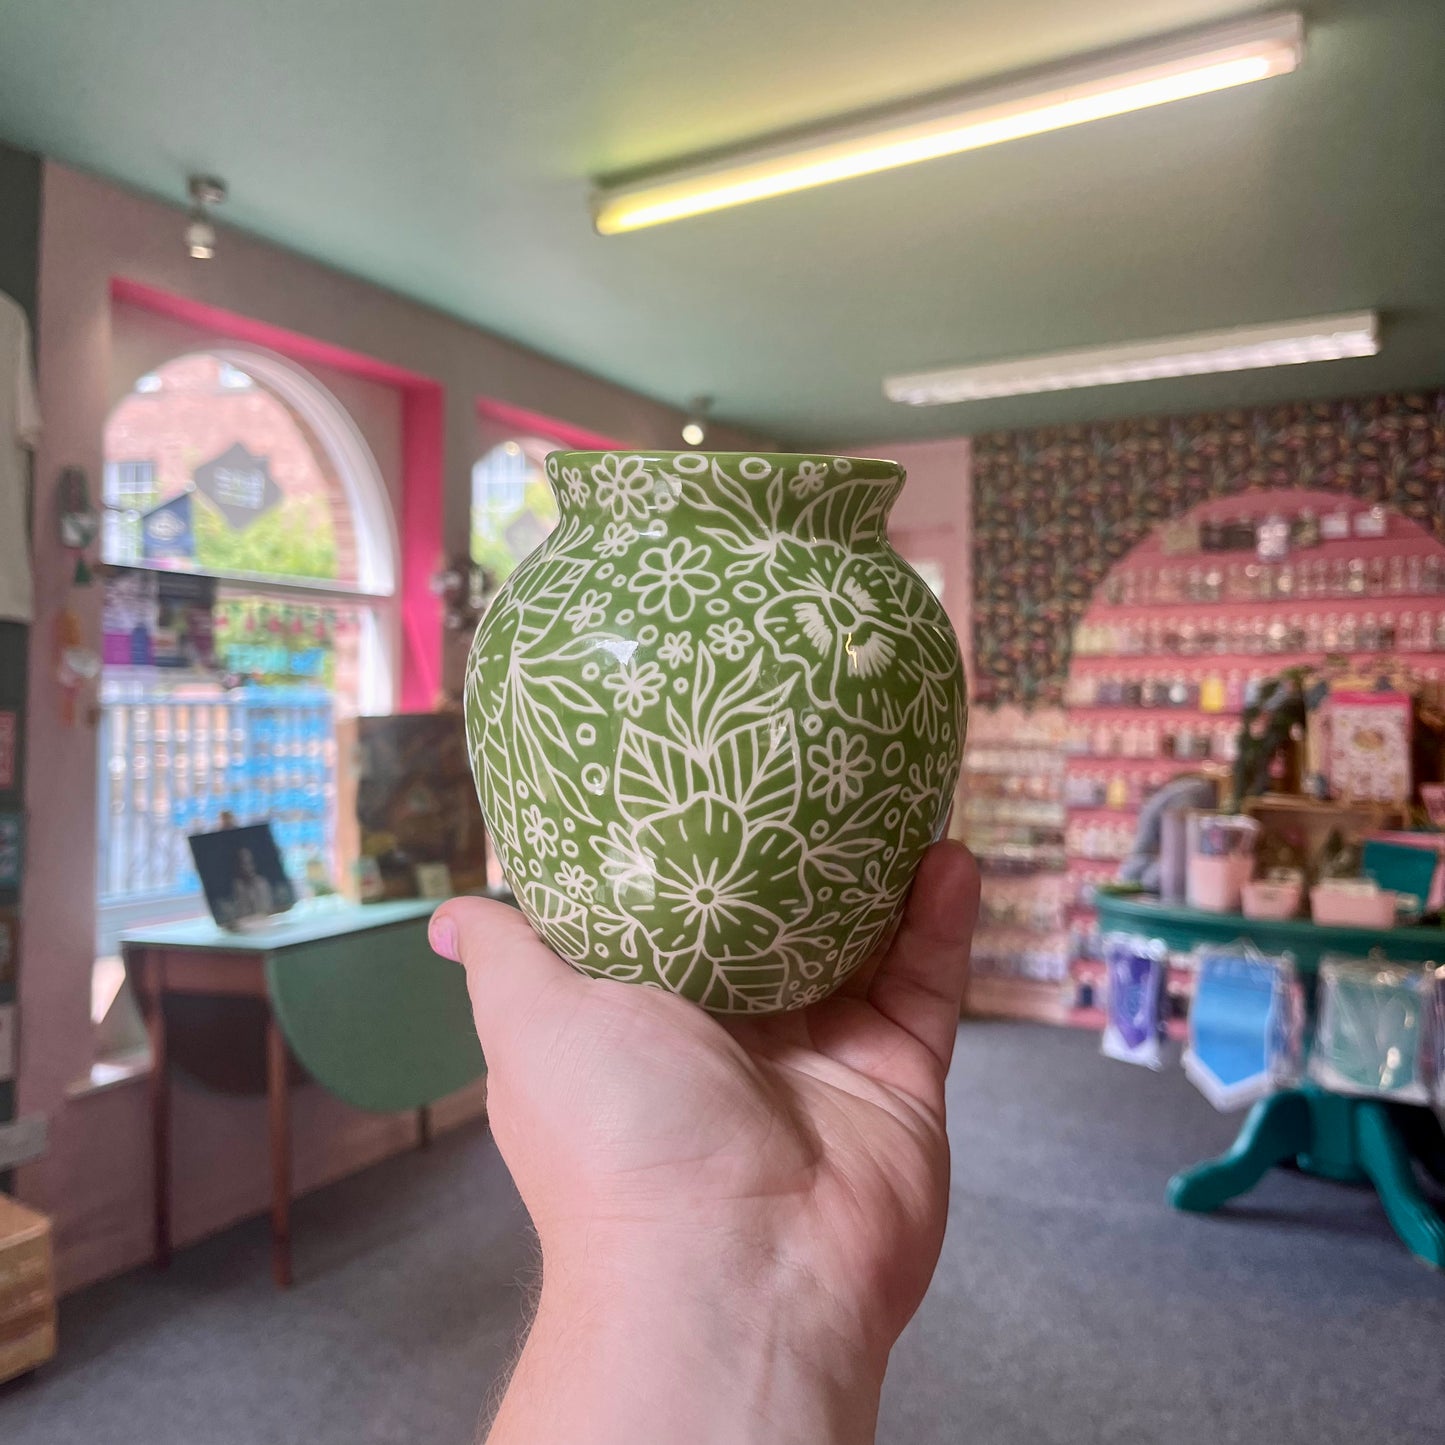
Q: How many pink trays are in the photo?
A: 2